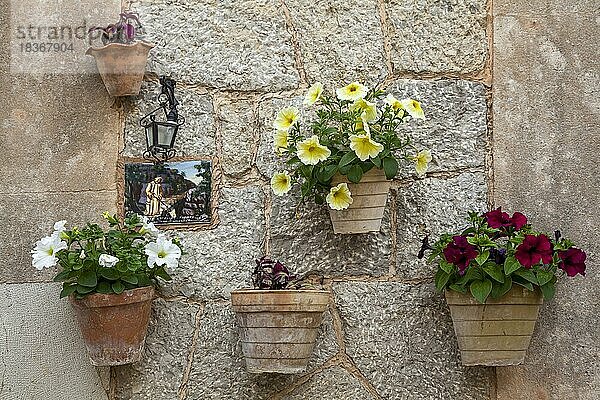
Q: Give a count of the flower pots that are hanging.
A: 5